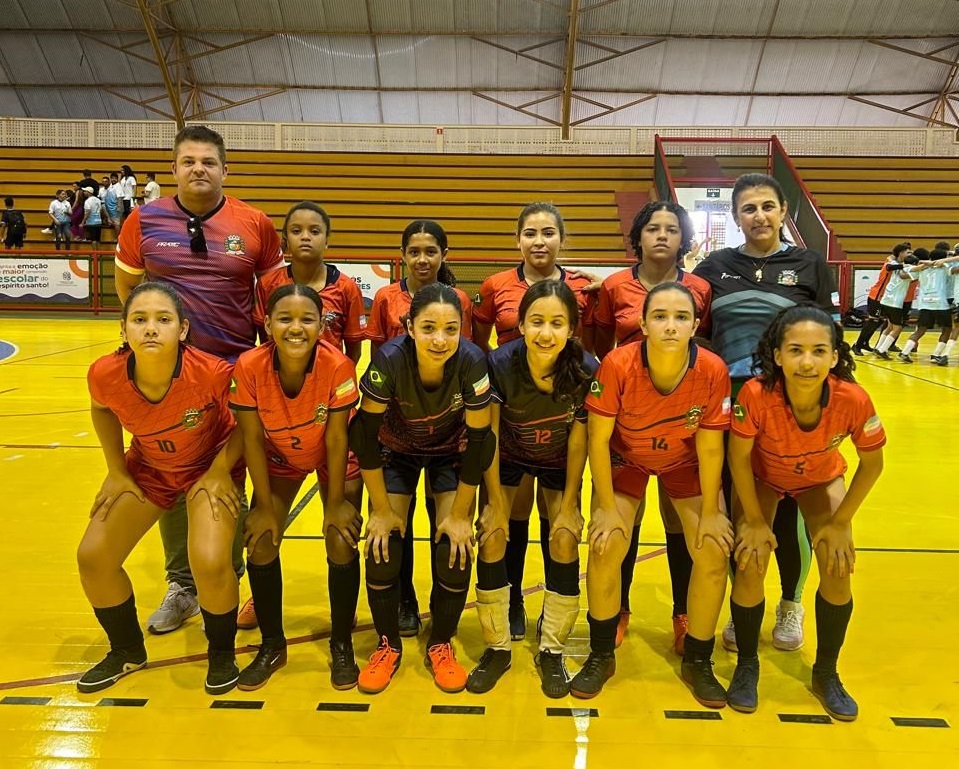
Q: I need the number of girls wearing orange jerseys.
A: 8